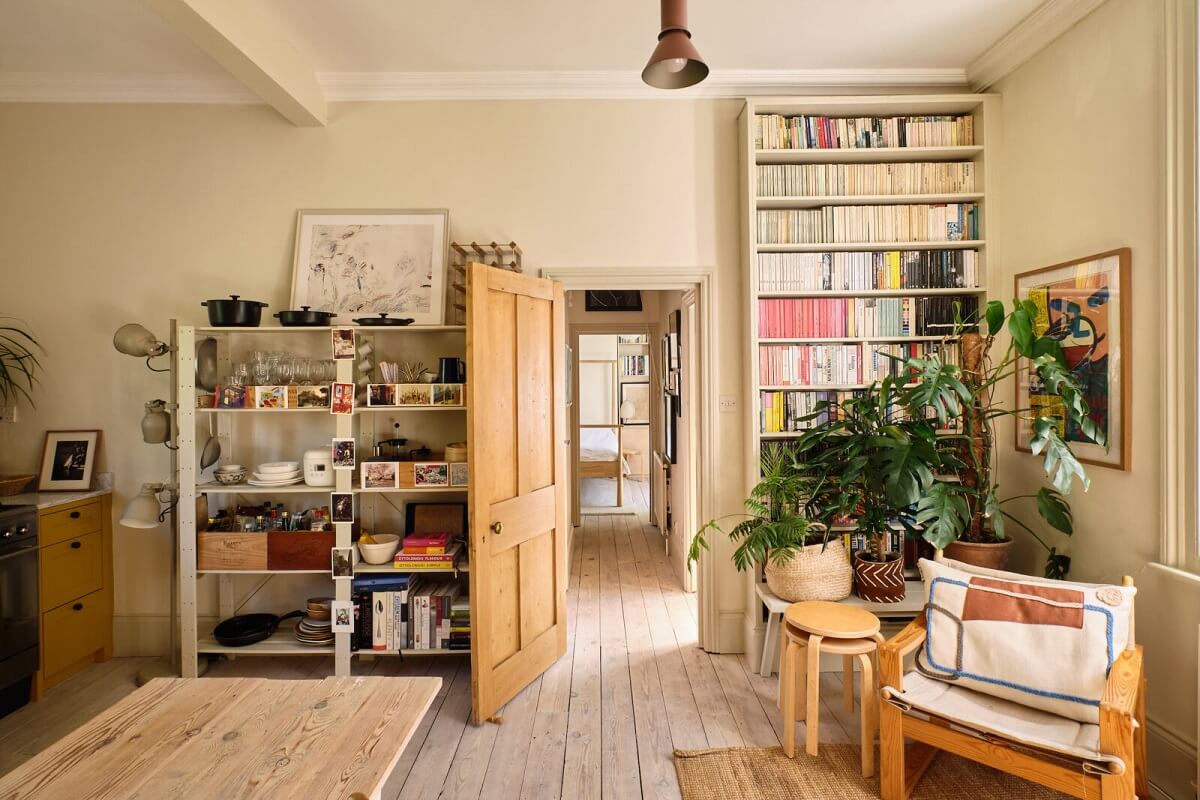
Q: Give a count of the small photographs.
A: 15